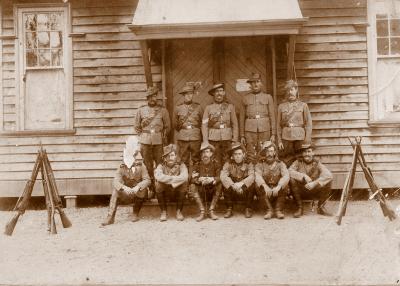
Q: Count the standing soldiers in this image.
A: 5